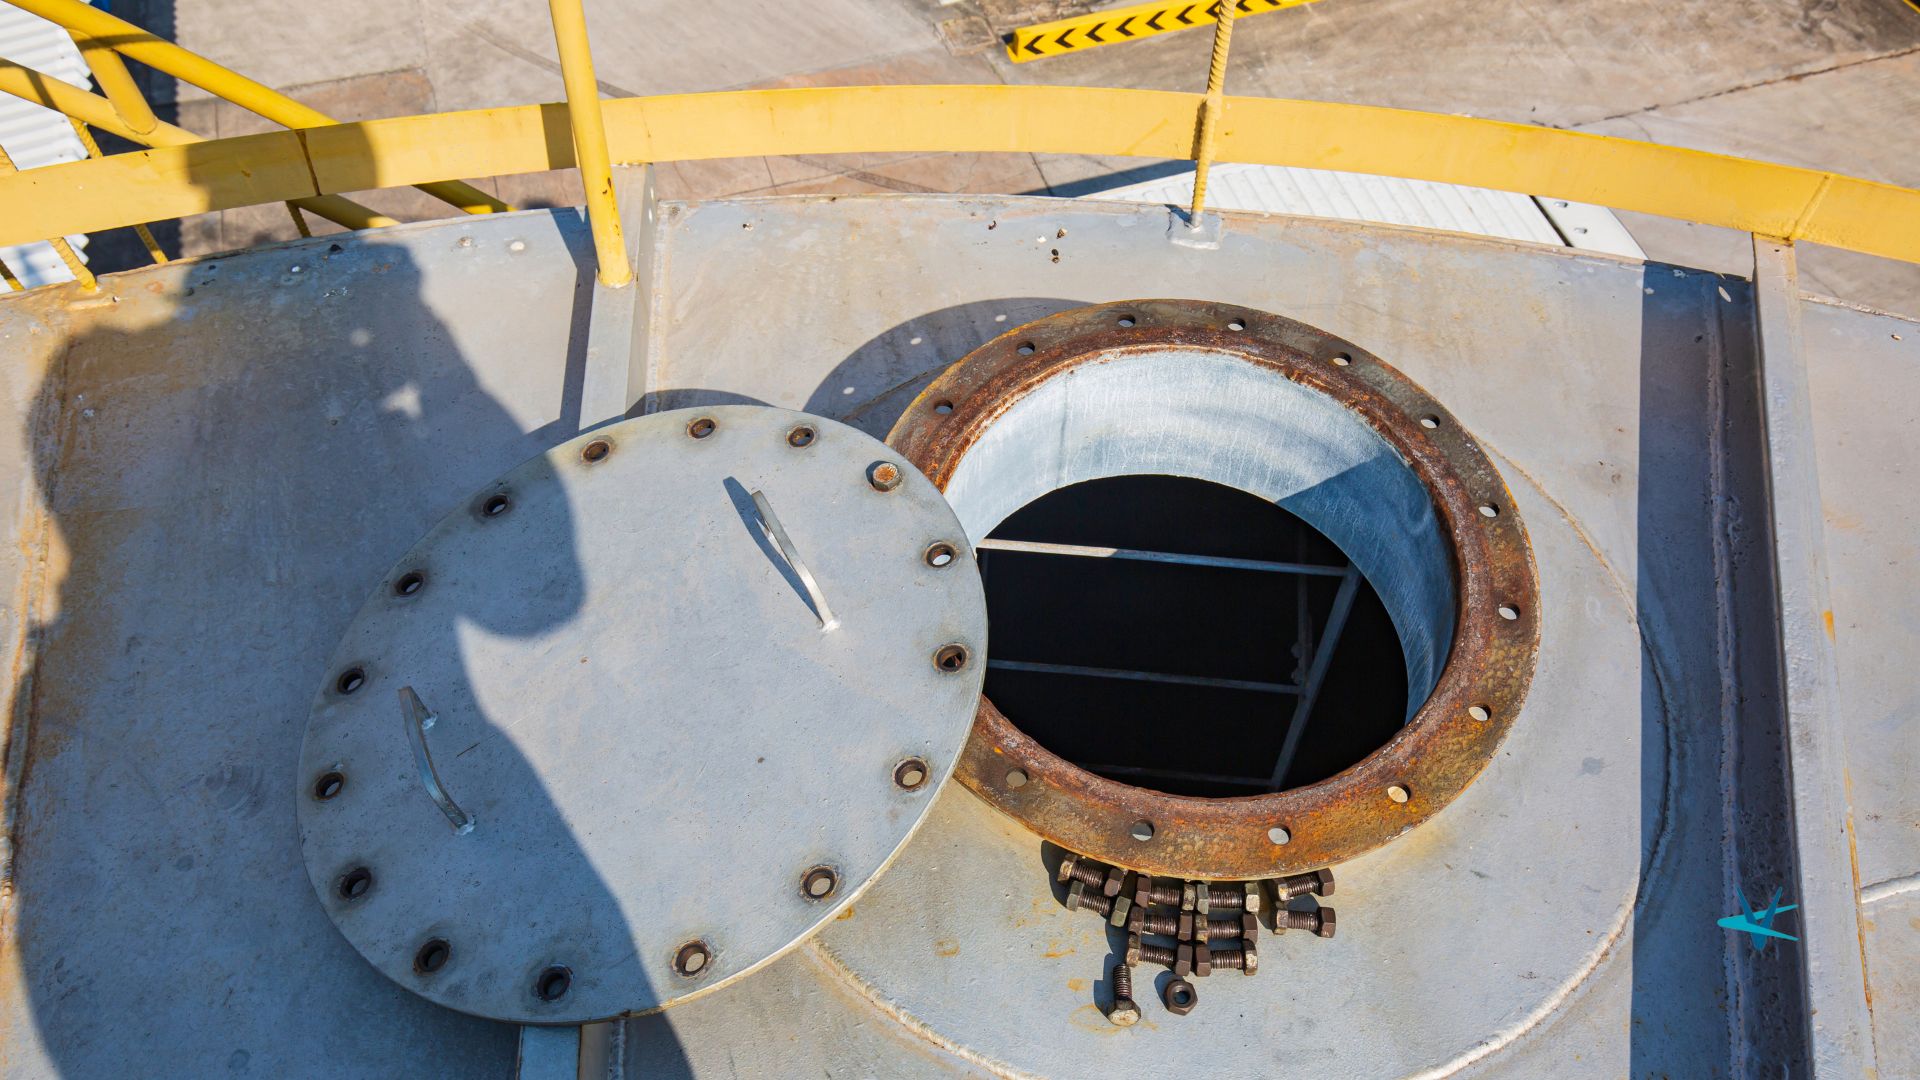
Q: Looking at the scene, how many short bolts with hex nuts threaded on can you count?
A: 10